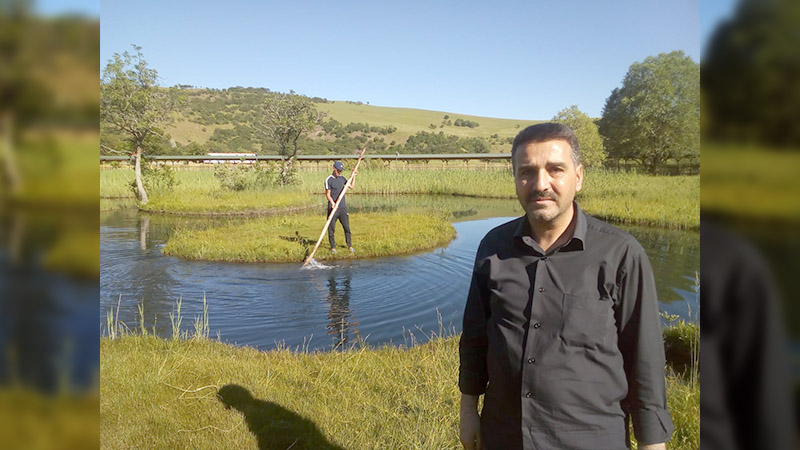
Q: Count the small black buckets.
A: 0